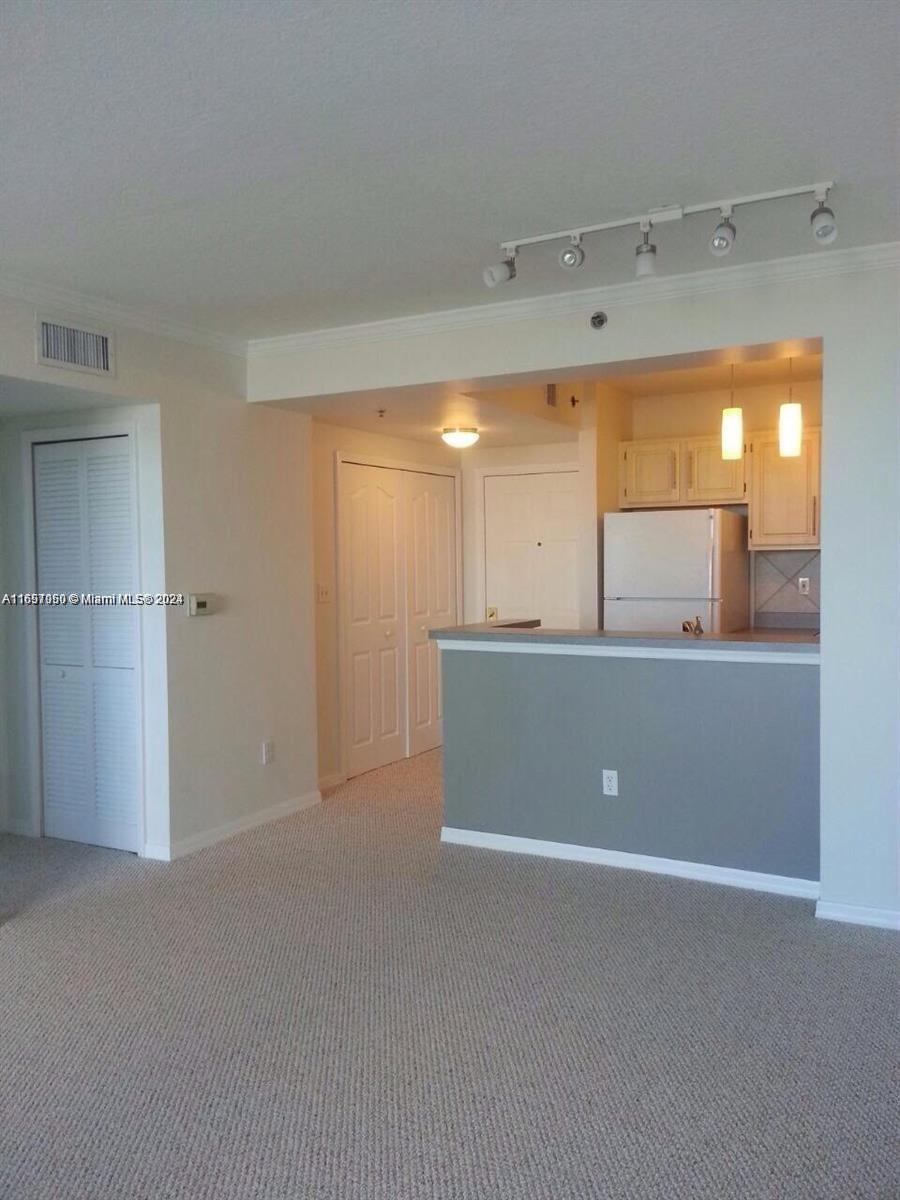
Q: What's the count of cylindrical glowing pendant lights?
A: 2